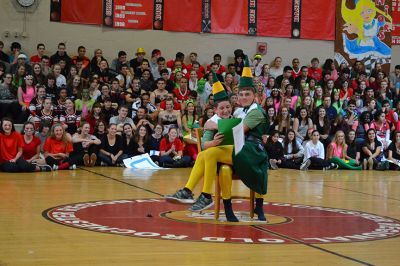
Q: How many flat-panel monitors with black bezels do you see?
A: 0